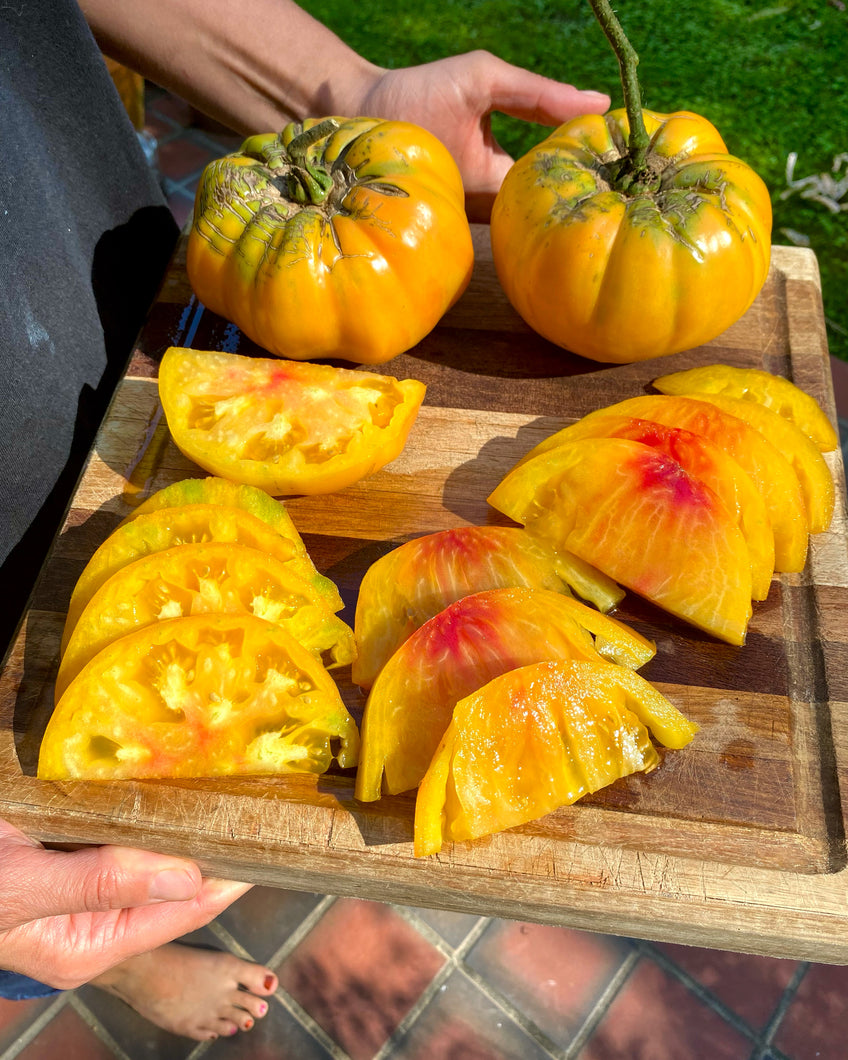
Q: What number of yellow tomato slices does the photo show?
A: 13